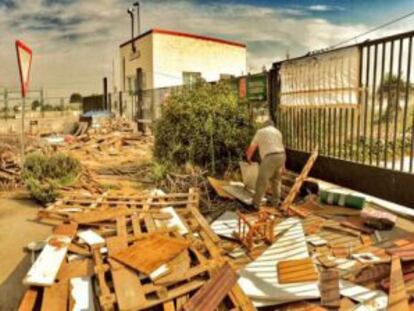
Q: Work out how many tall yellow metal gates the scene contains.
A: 0